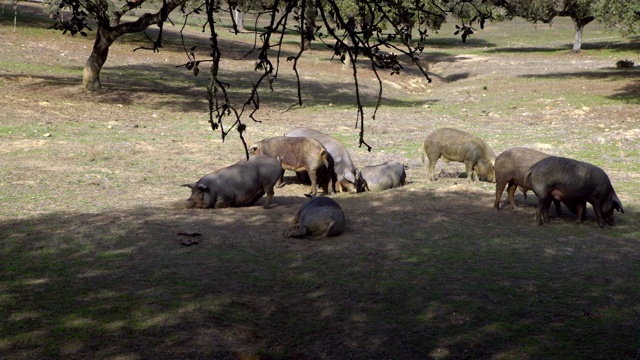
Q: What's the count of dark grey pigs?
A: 3